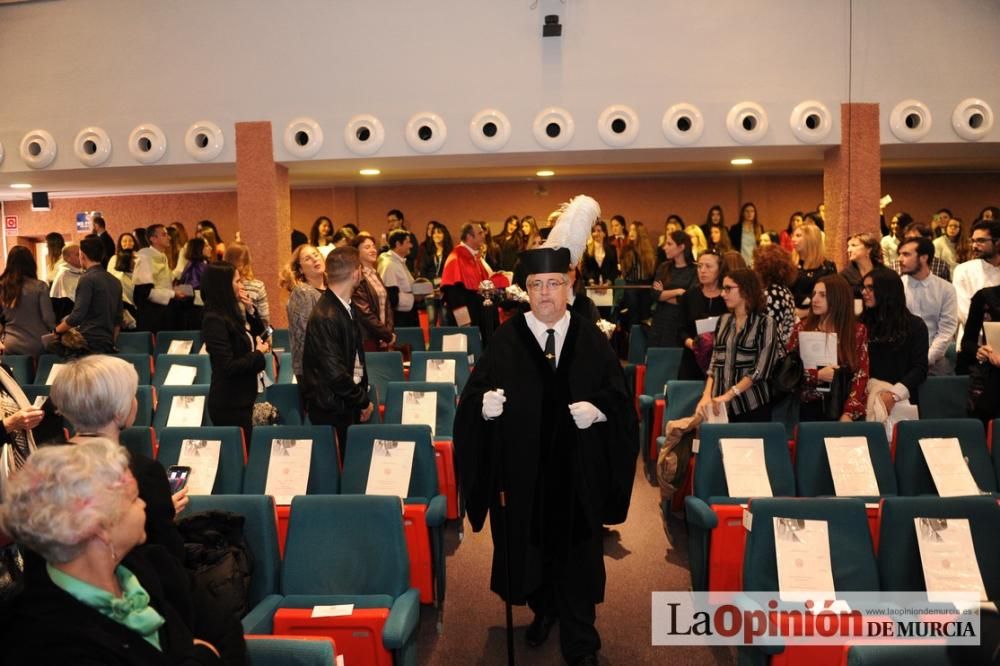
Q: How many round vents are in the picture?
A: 15